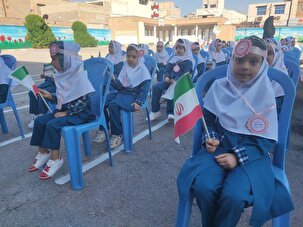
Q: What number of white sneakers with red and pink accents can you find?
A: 2